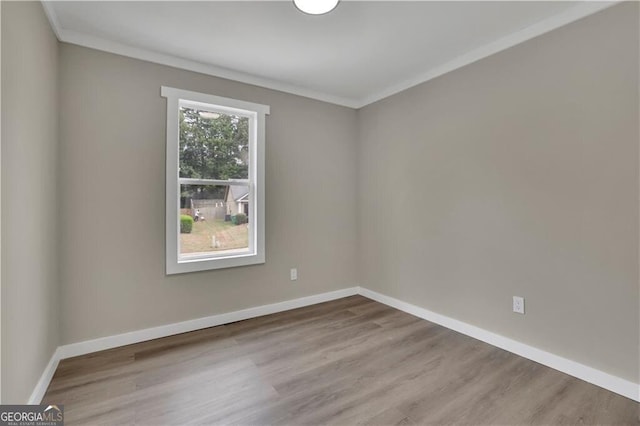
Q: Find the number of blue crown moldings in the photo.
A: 0